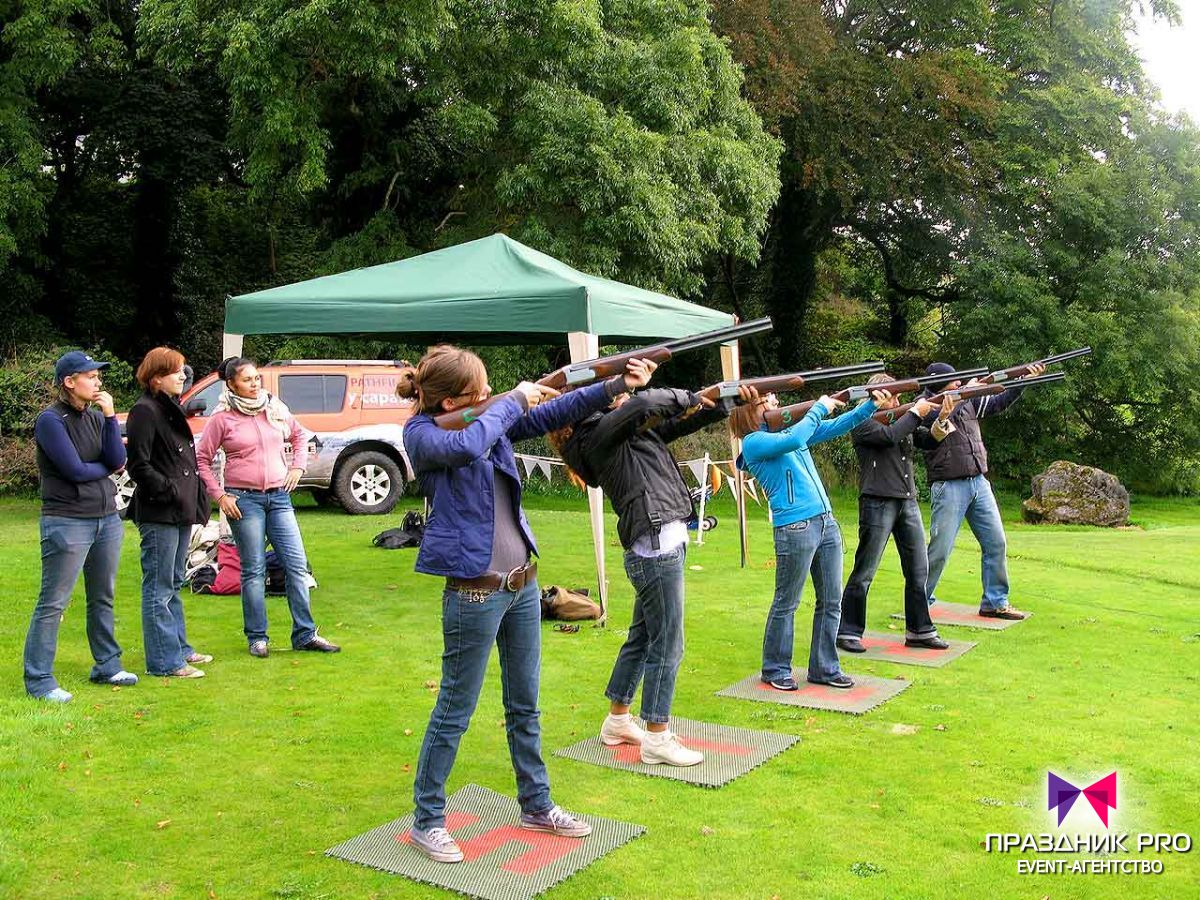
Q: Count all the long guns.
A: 5